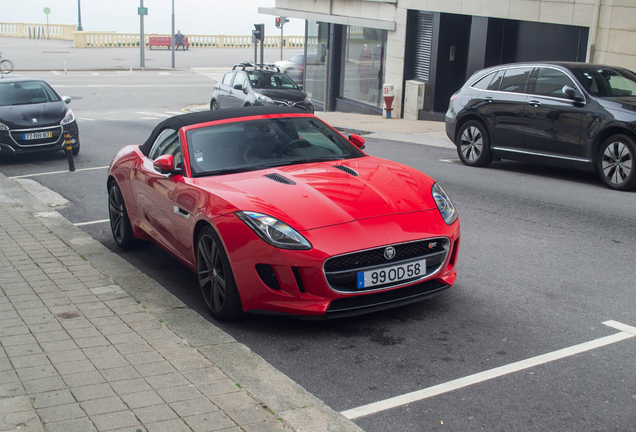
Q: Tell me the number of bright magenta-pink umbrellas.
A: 0